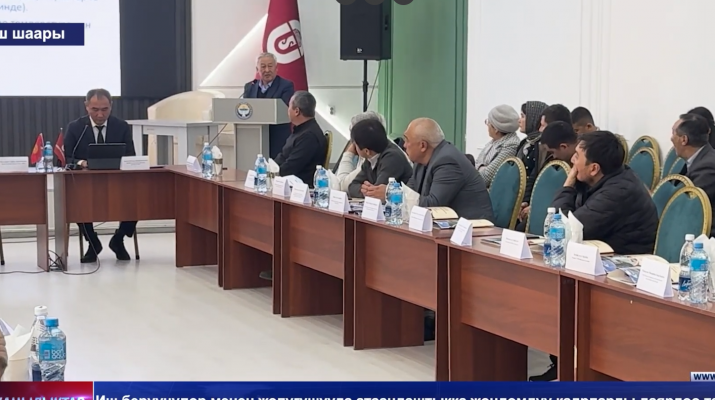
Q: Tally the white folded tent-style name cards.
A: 13